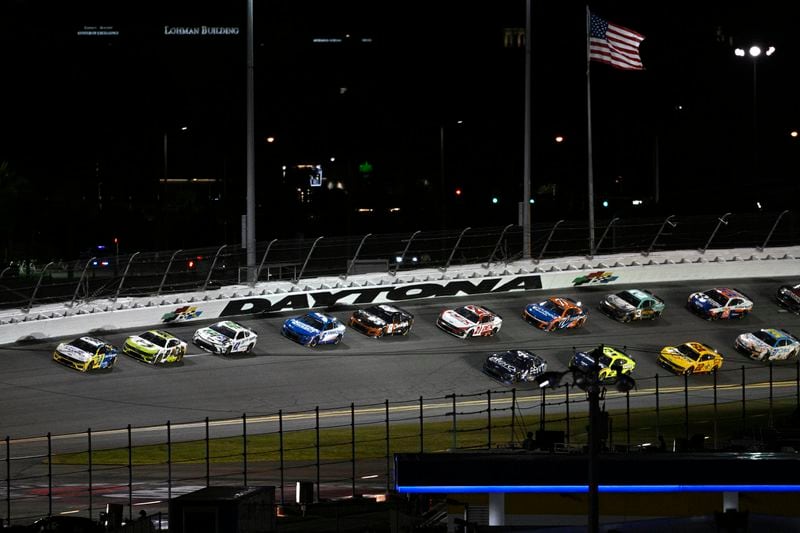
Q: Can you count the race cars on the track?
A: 14